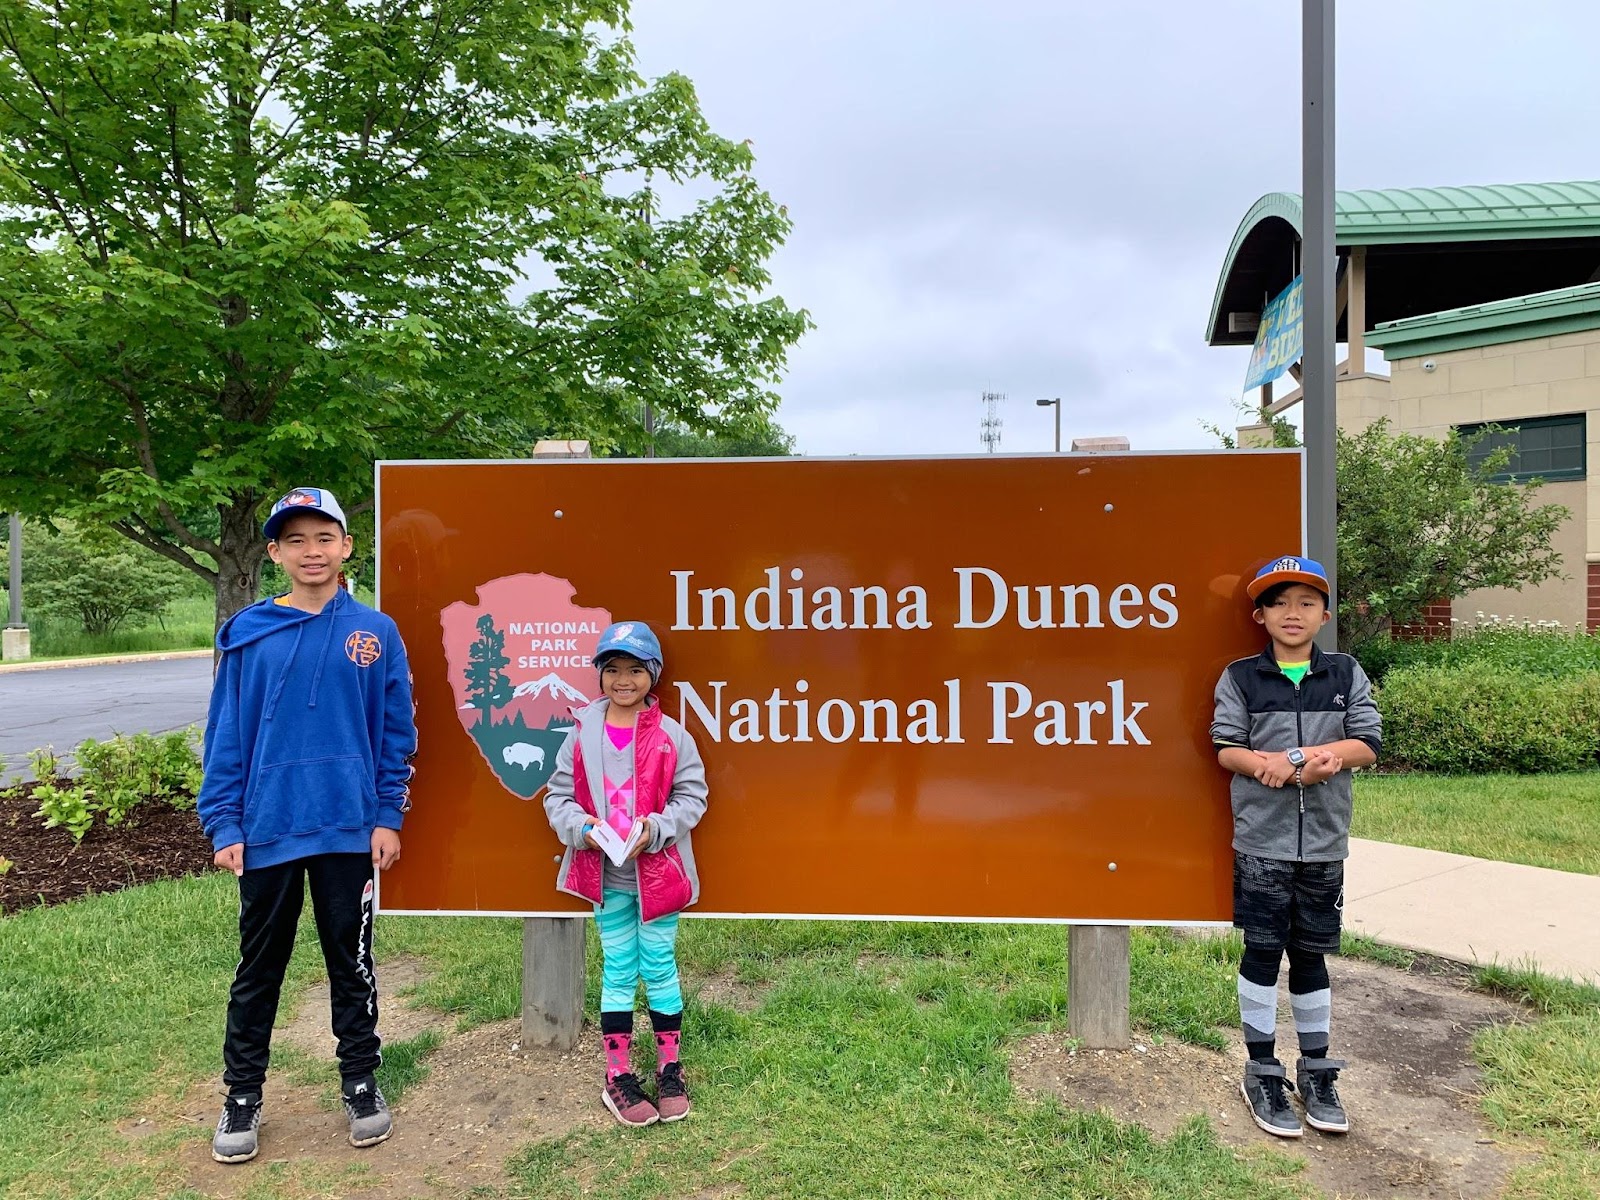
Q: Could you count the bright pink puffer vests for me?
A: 1